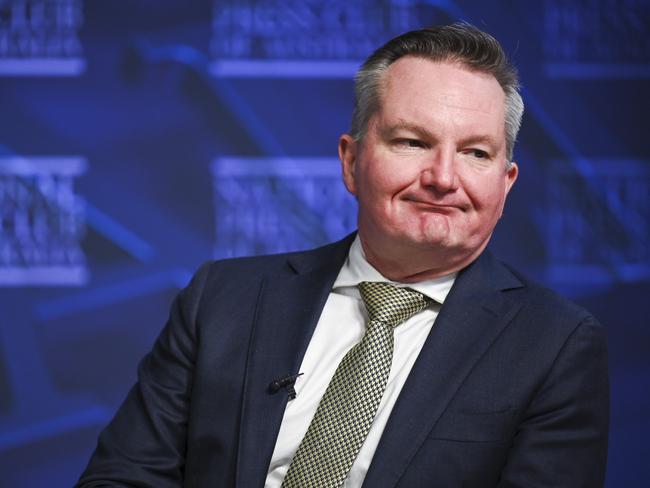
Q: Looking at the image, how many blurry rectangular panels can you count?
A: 6